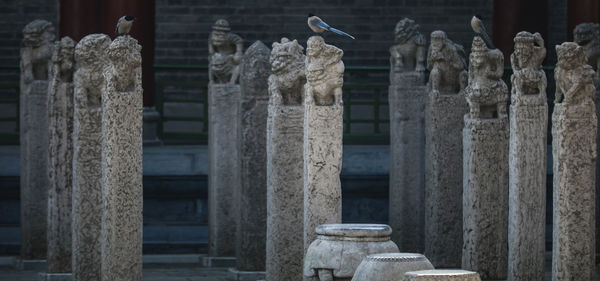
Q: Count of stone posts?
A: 14